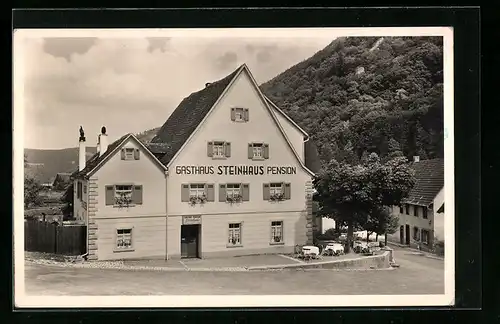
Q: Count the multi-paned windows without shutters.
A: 3